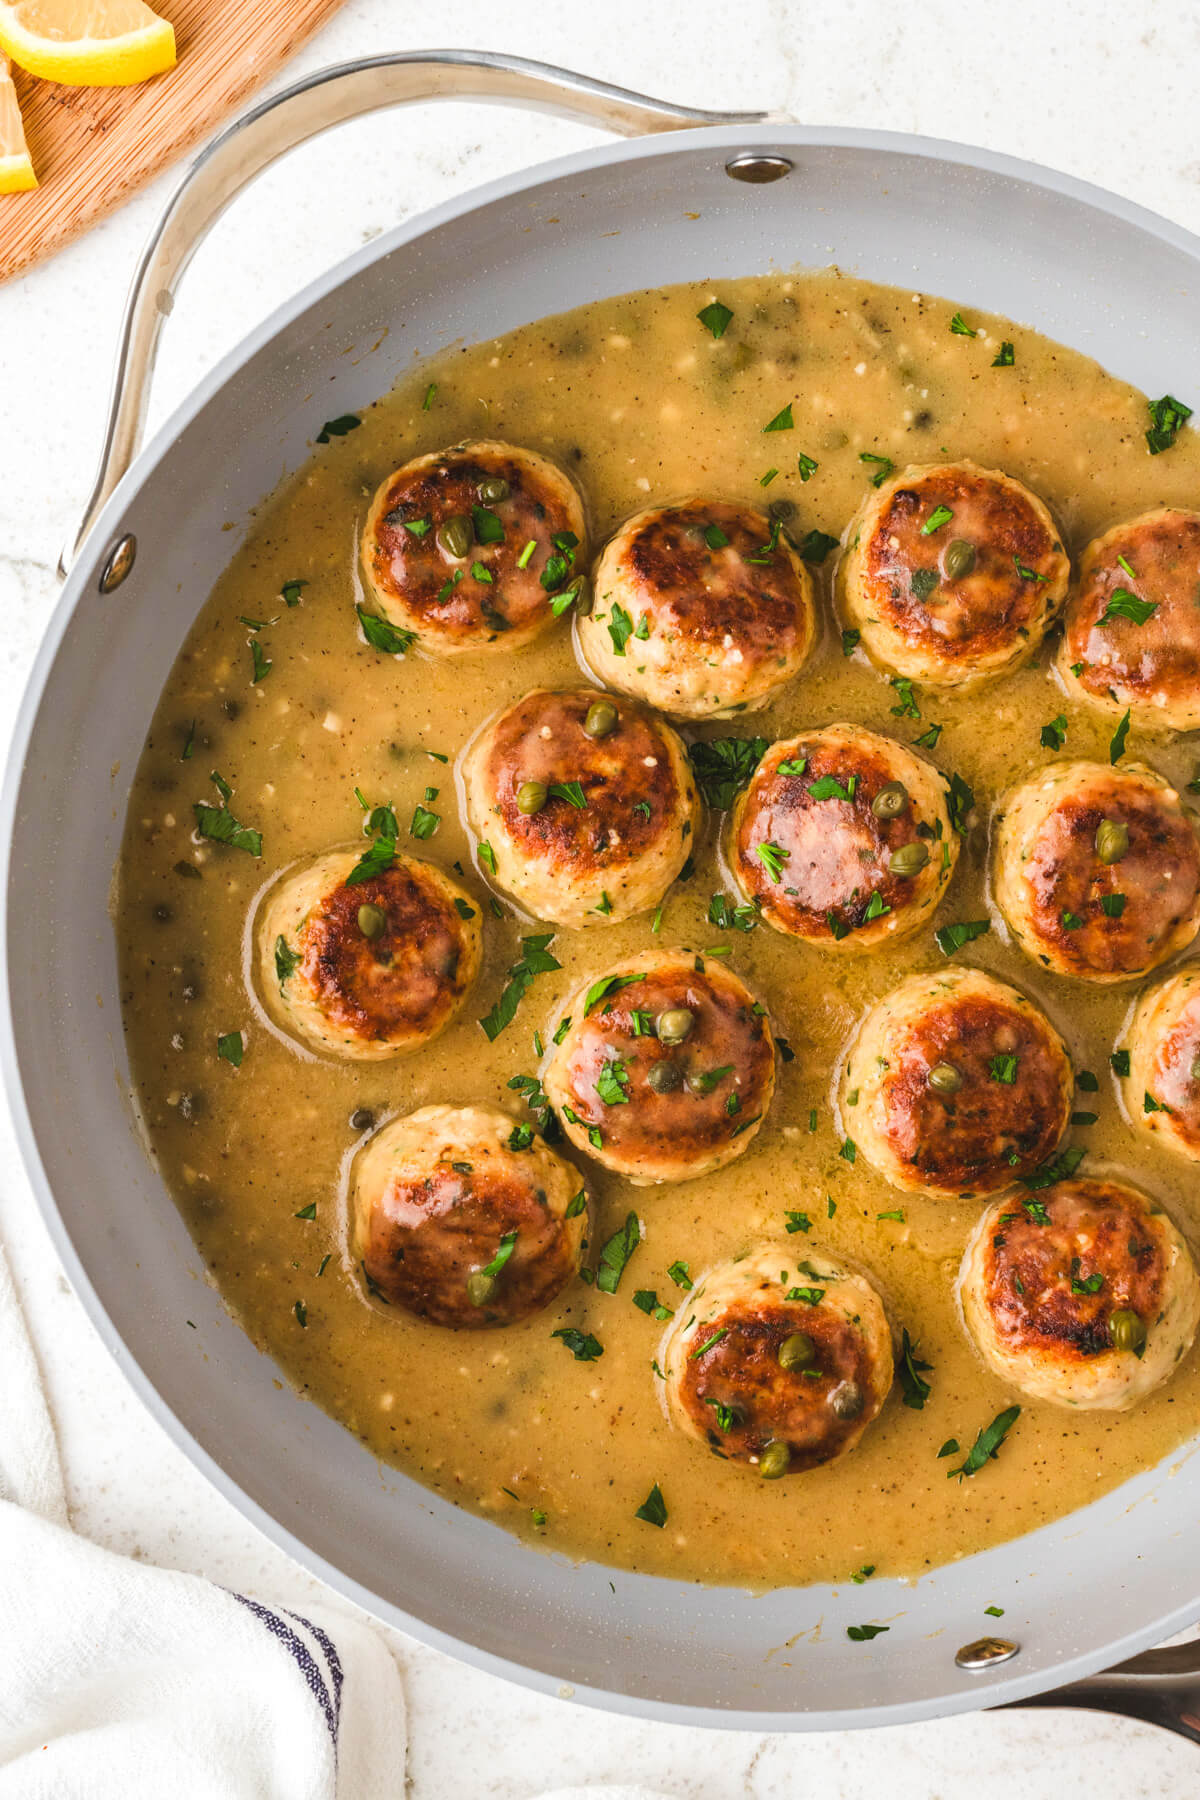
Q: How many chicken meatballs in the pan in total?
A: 14